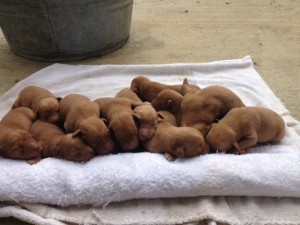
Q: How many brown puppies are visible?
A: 11